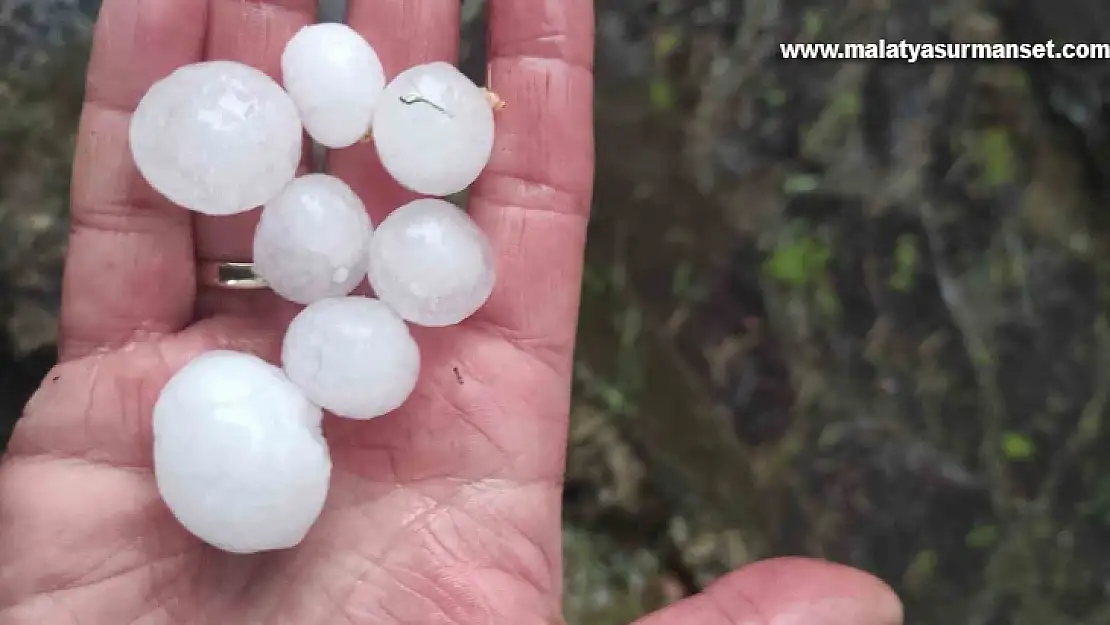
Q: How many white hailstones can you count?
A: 7